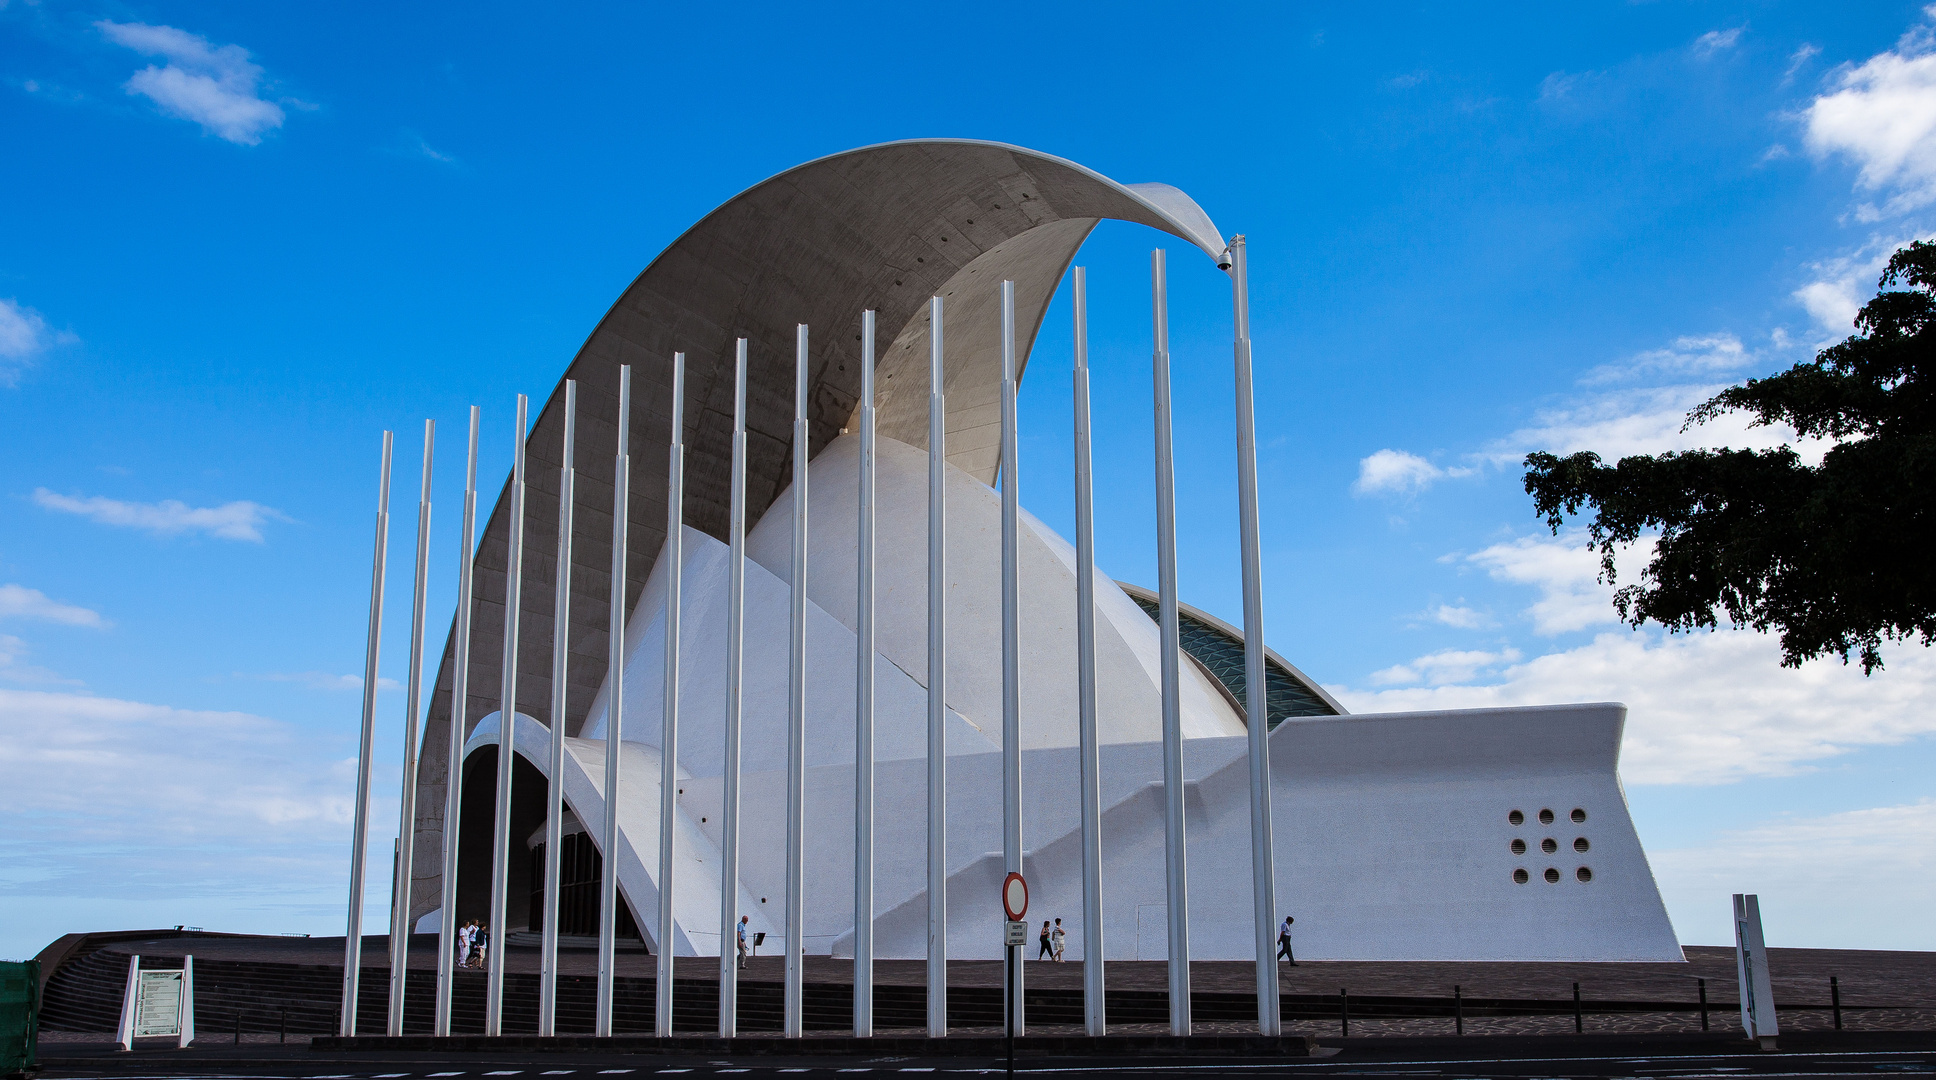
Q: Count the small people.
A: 7